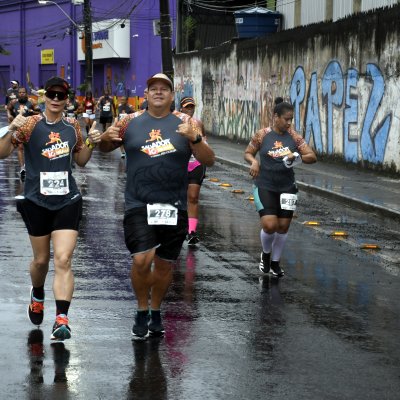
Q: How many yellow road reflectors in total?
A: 7